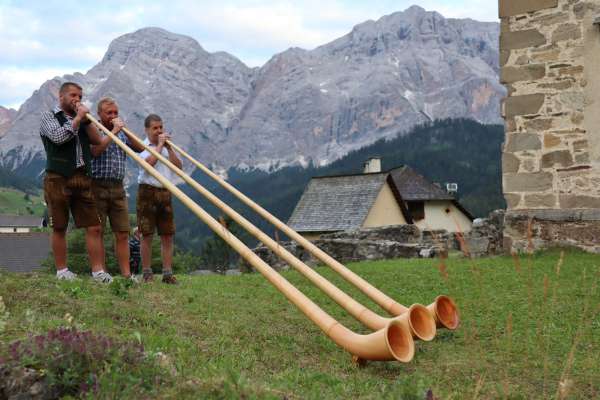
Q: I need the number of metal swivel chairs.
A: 0